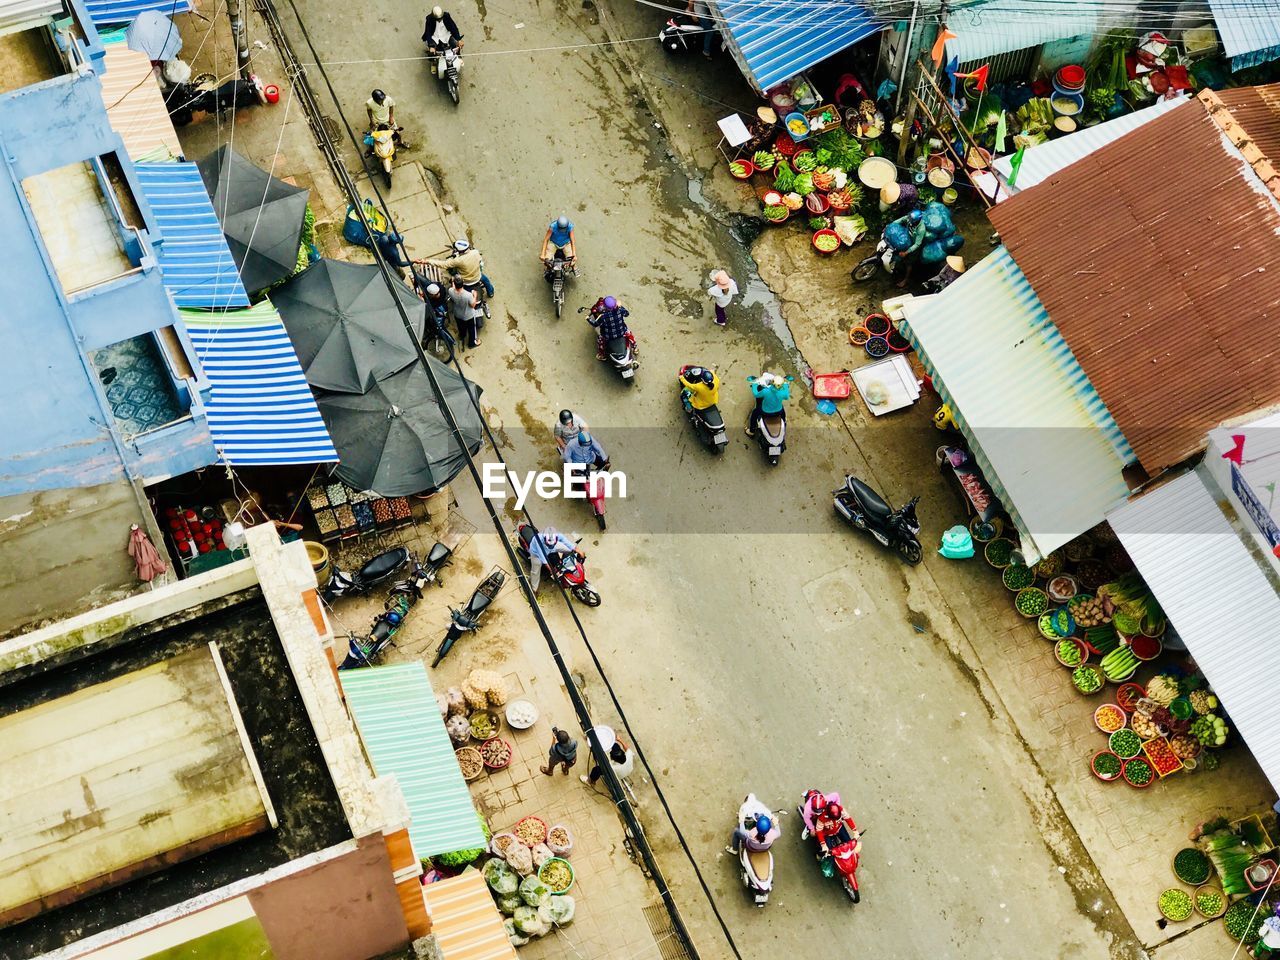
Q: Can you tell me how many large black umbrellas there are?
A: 3